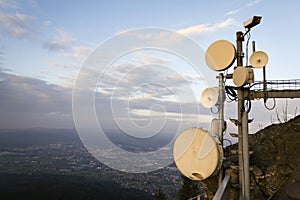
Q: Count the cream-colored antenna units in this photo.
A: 5